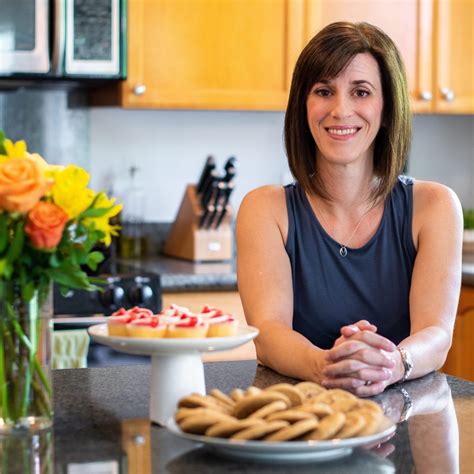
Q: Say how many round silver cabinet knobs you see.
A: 3